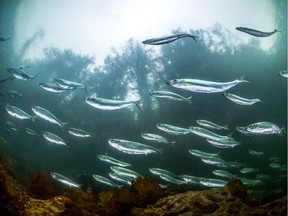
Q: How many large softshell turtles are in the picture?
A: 0